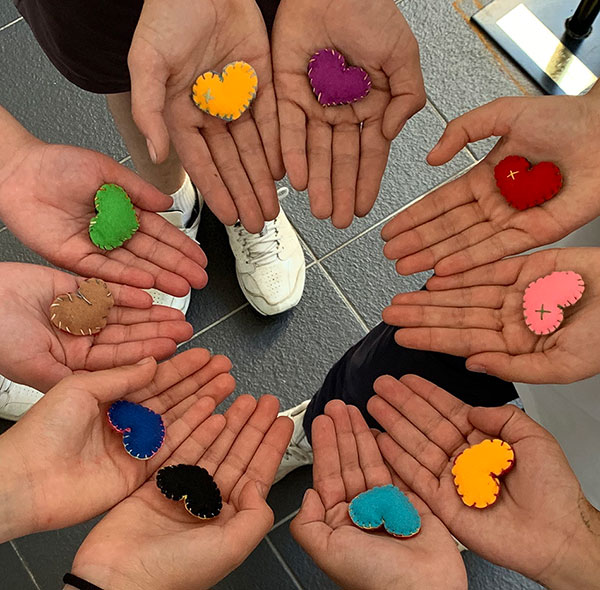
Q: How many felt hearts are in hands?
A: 10